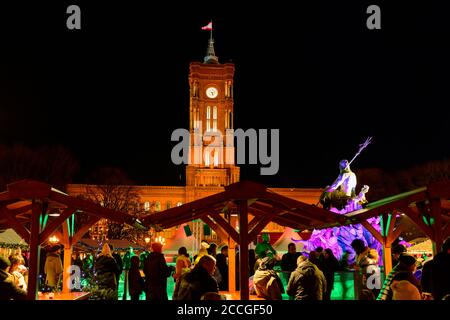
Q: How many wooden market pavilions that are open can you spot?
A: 3